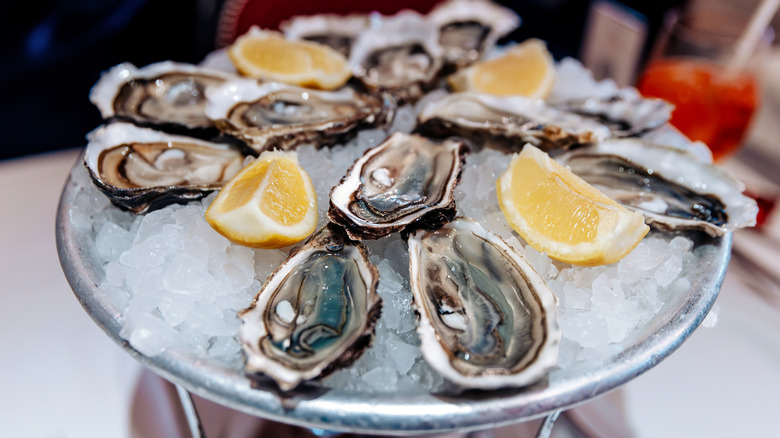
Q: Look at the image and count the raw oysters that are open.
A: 12